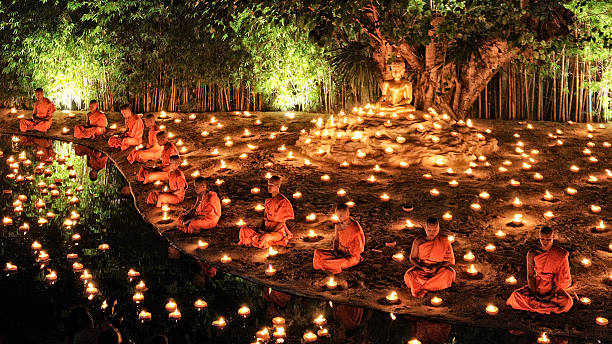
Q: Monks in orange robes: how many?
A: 11